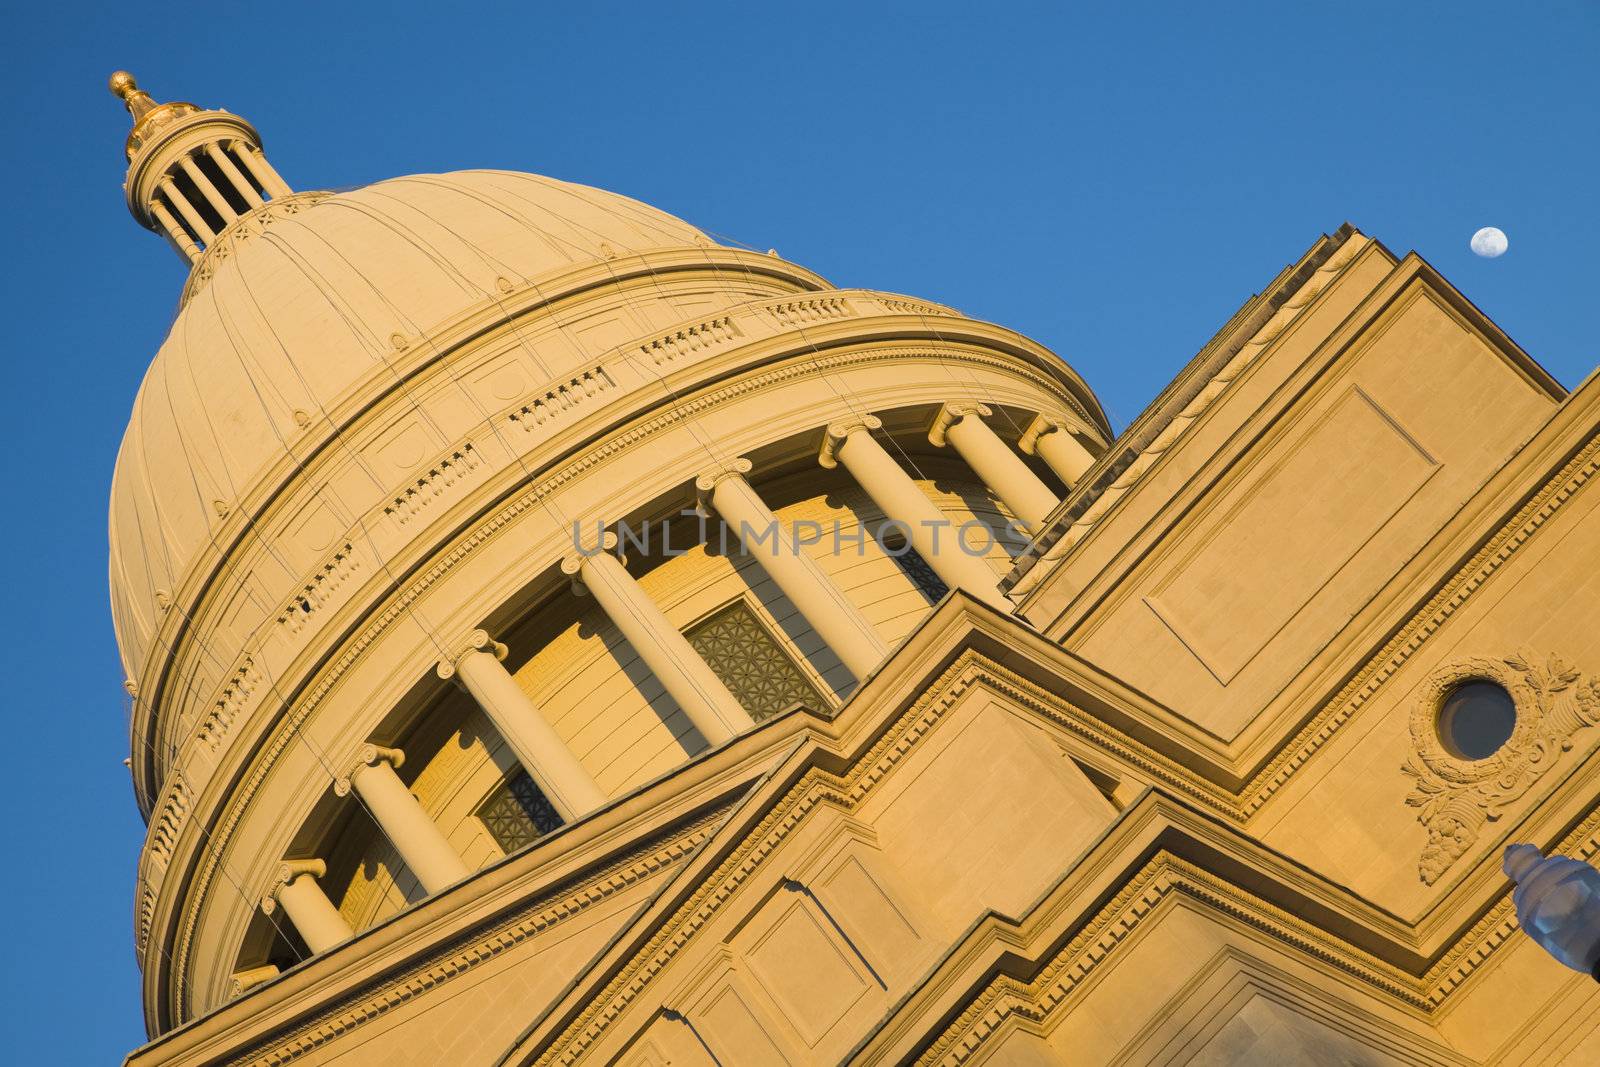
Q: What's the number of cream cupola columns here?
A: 6